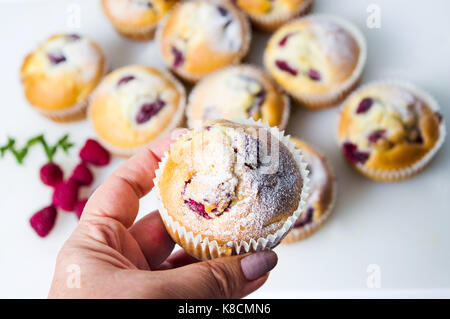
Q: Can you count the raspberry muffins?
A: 10